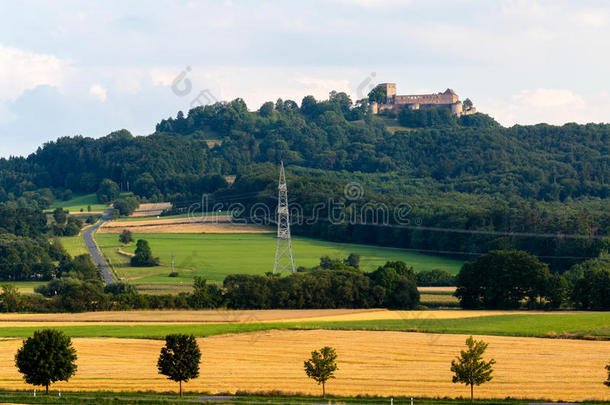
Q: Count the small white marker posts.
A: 4